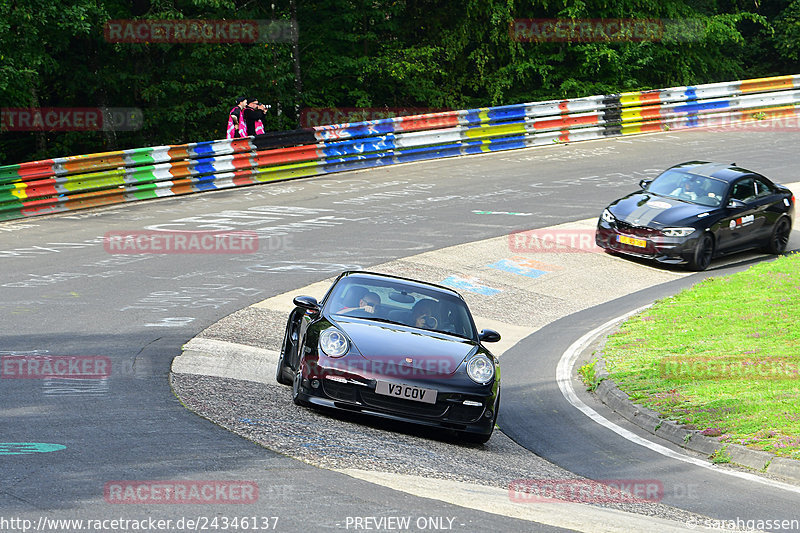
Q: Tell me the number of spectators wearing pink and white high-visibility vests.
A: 2